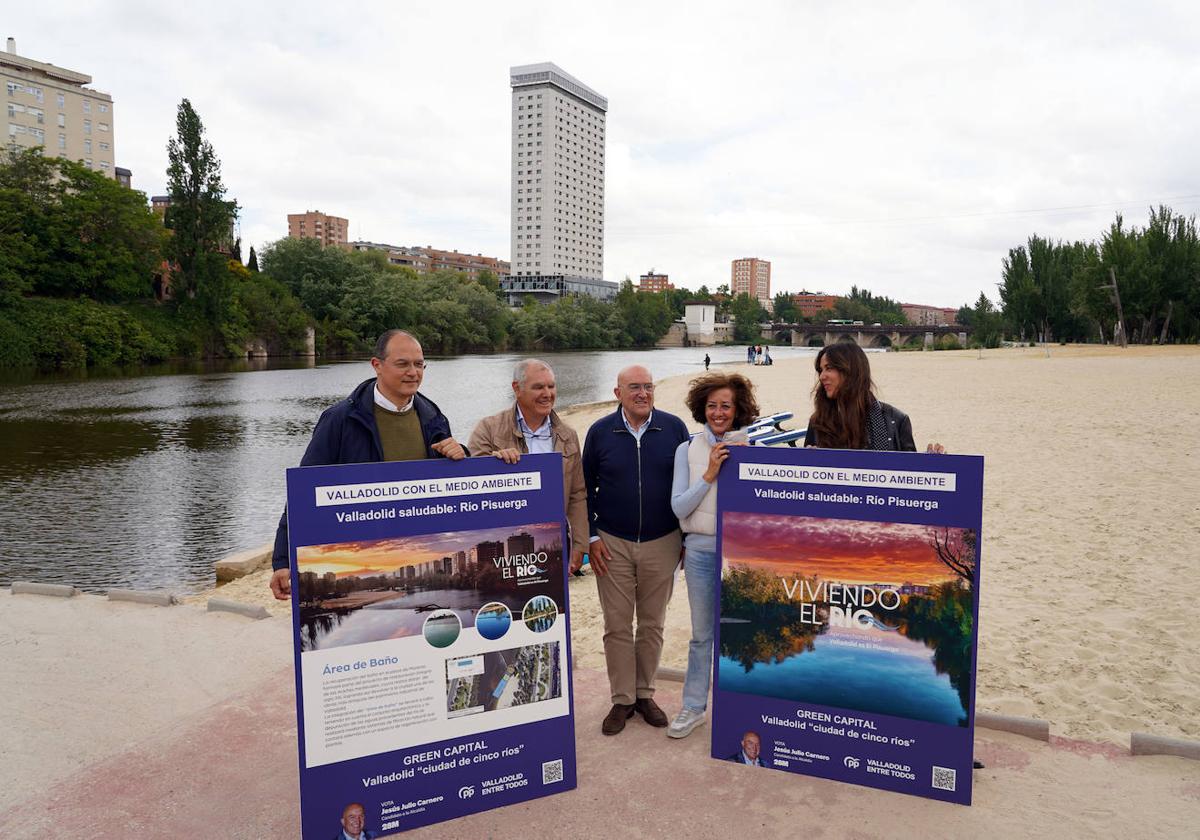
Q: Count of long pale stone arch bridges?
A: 1